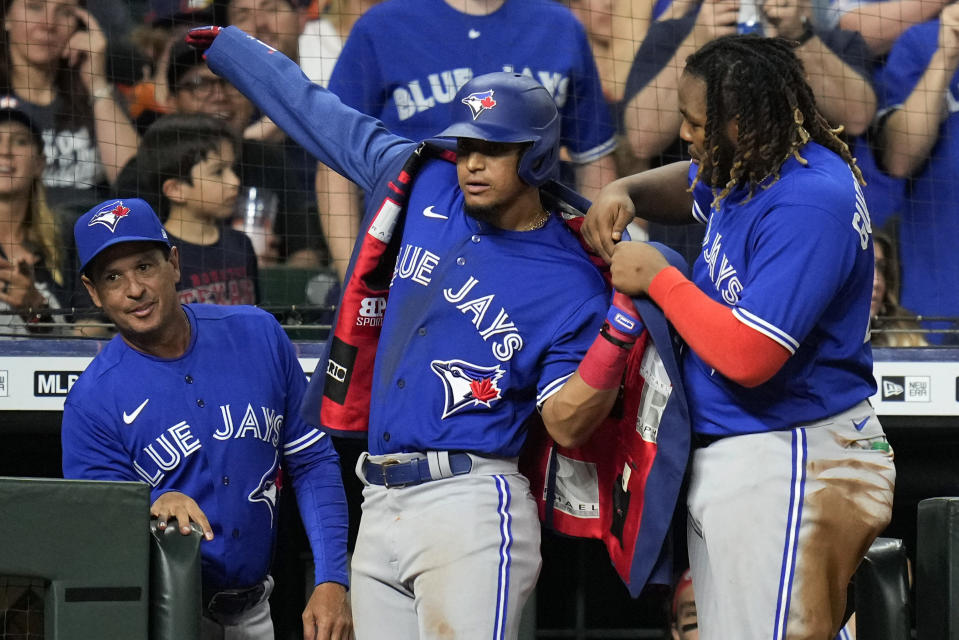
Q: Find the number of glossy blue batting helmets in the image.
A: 1